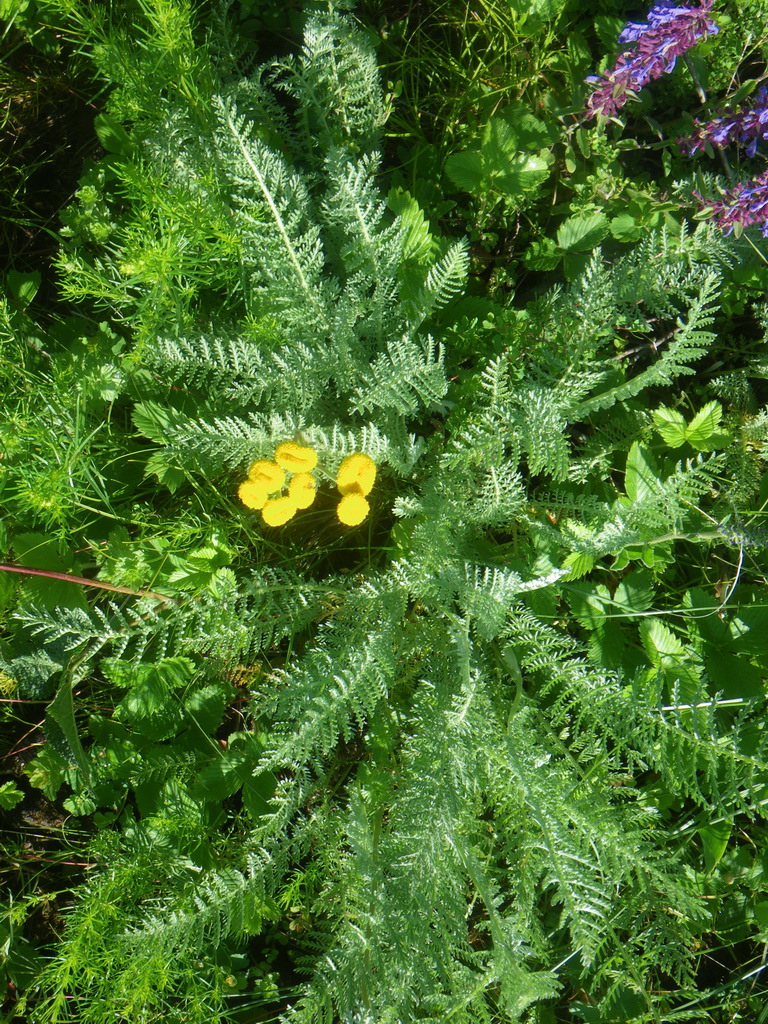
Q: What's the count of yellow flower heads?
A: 7